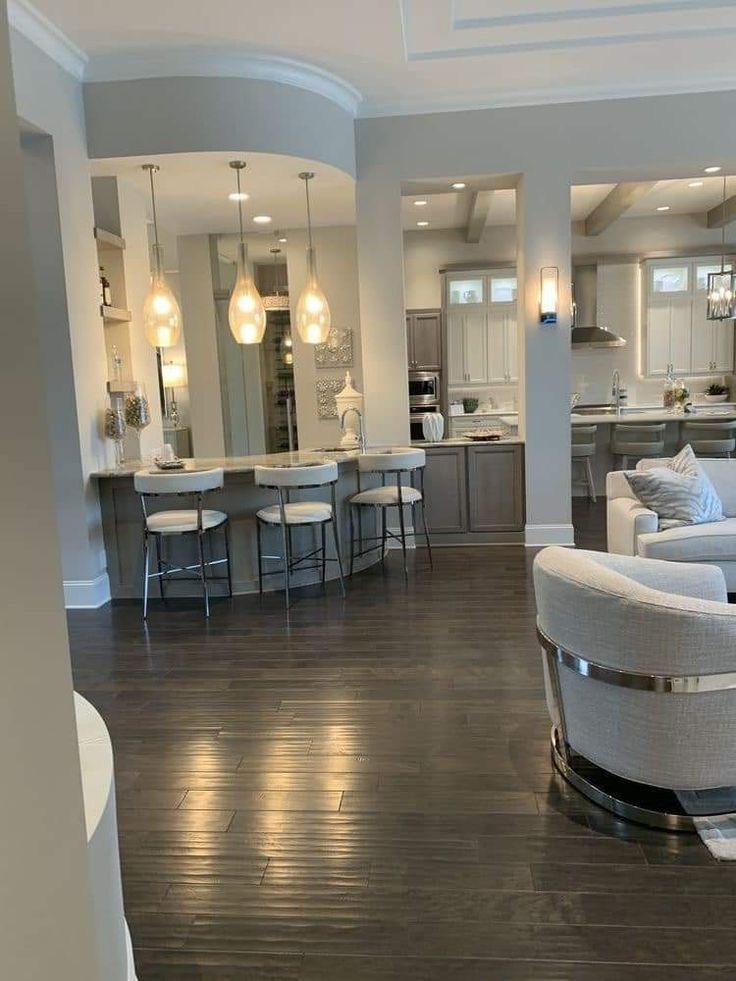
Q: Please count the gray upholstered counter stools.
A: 3